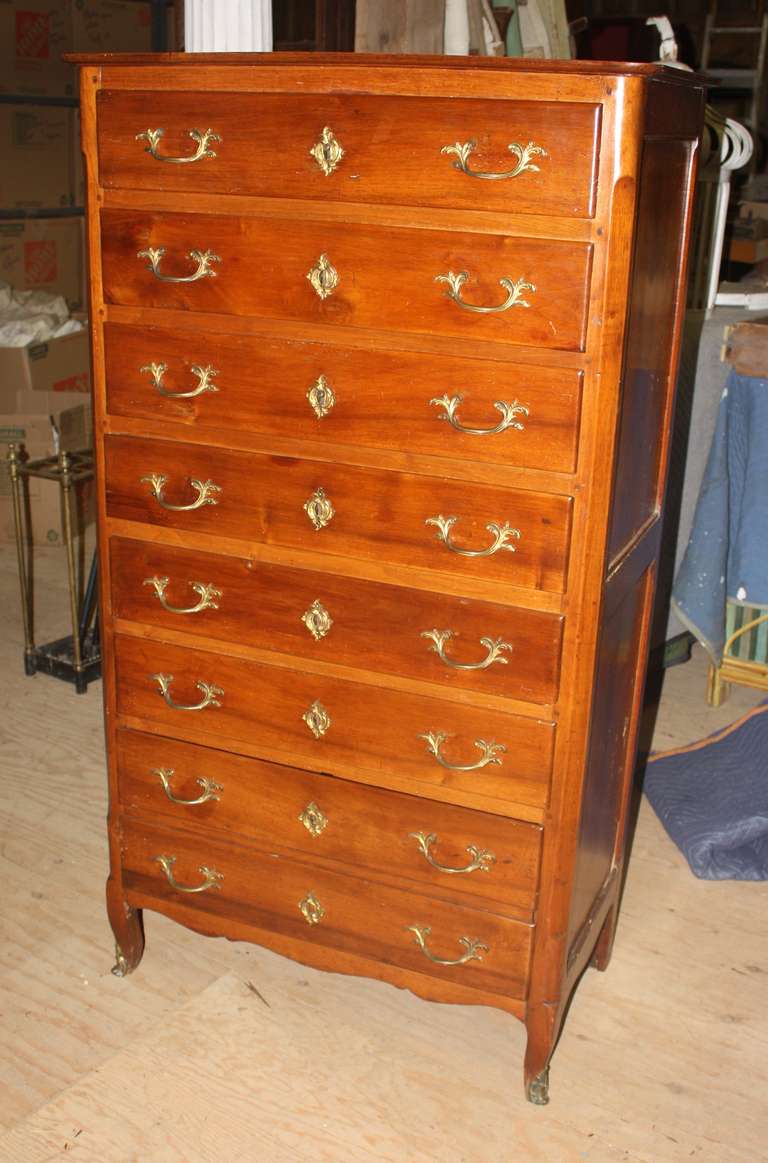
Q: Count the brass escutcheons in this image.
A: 8